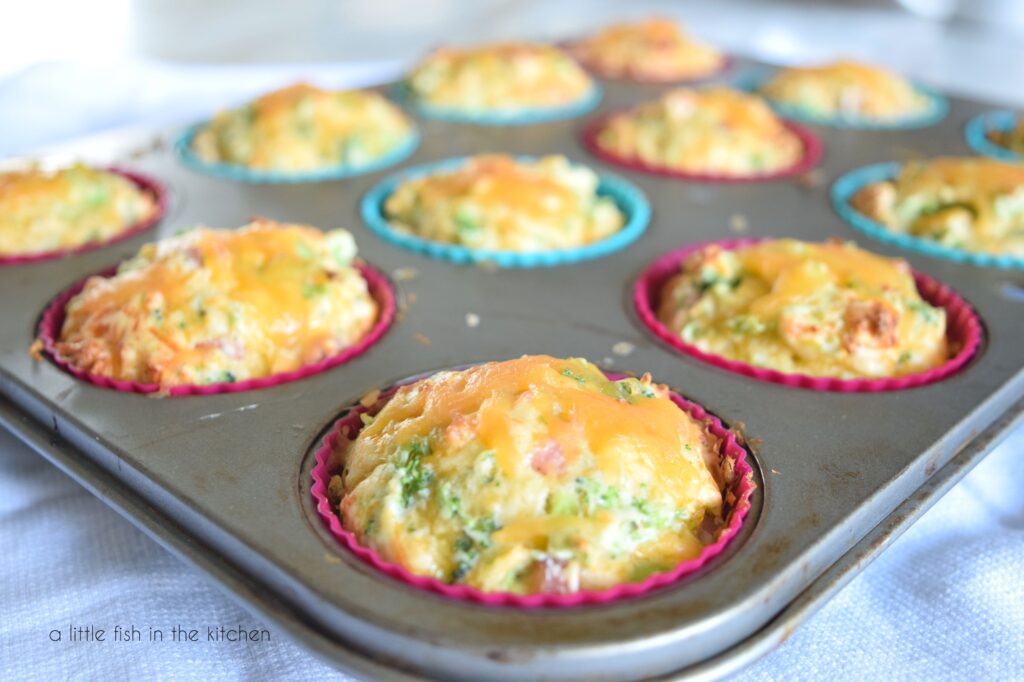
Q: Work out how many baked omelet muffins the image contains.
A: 12